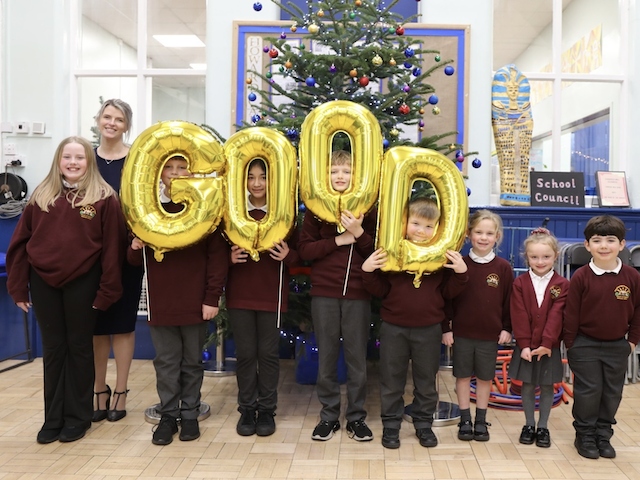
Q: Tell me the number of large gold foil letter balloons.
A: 4